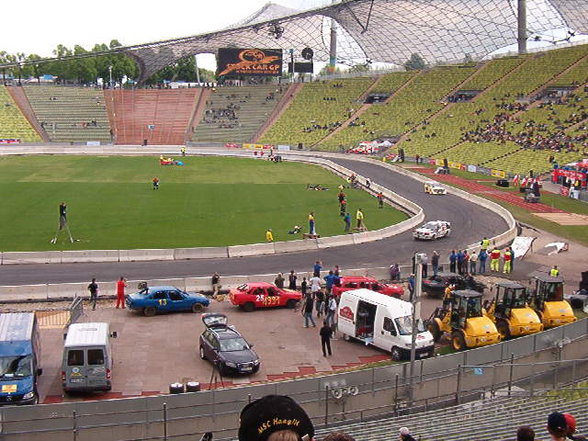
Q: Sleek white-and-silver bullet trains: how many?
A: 0